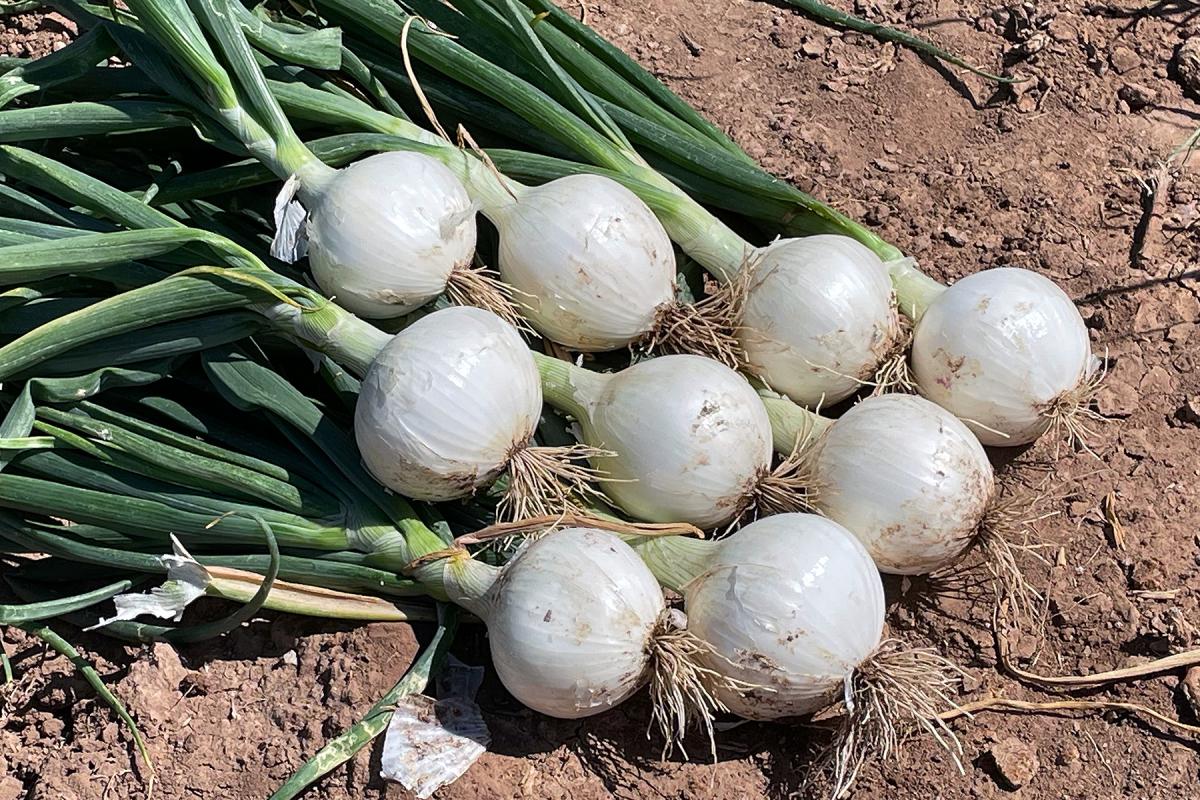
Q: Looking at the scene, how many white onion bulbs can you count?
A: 9